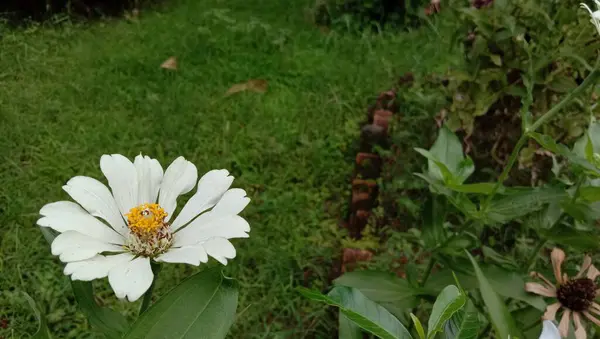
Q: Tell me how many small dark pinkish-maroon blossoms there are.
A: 2